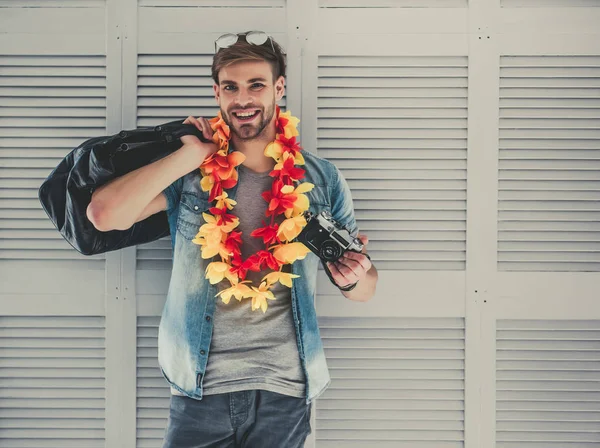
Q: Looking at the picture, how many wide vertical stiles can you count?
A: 3